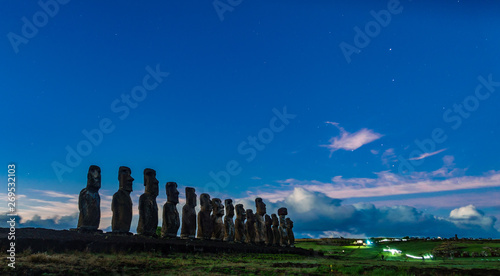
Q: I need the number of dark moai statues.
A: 15